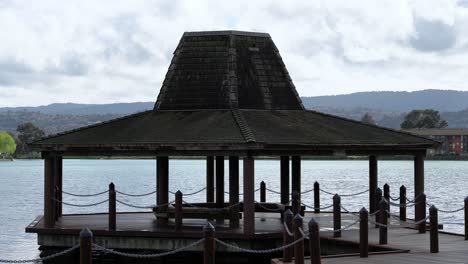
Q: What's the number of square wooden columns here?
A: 11